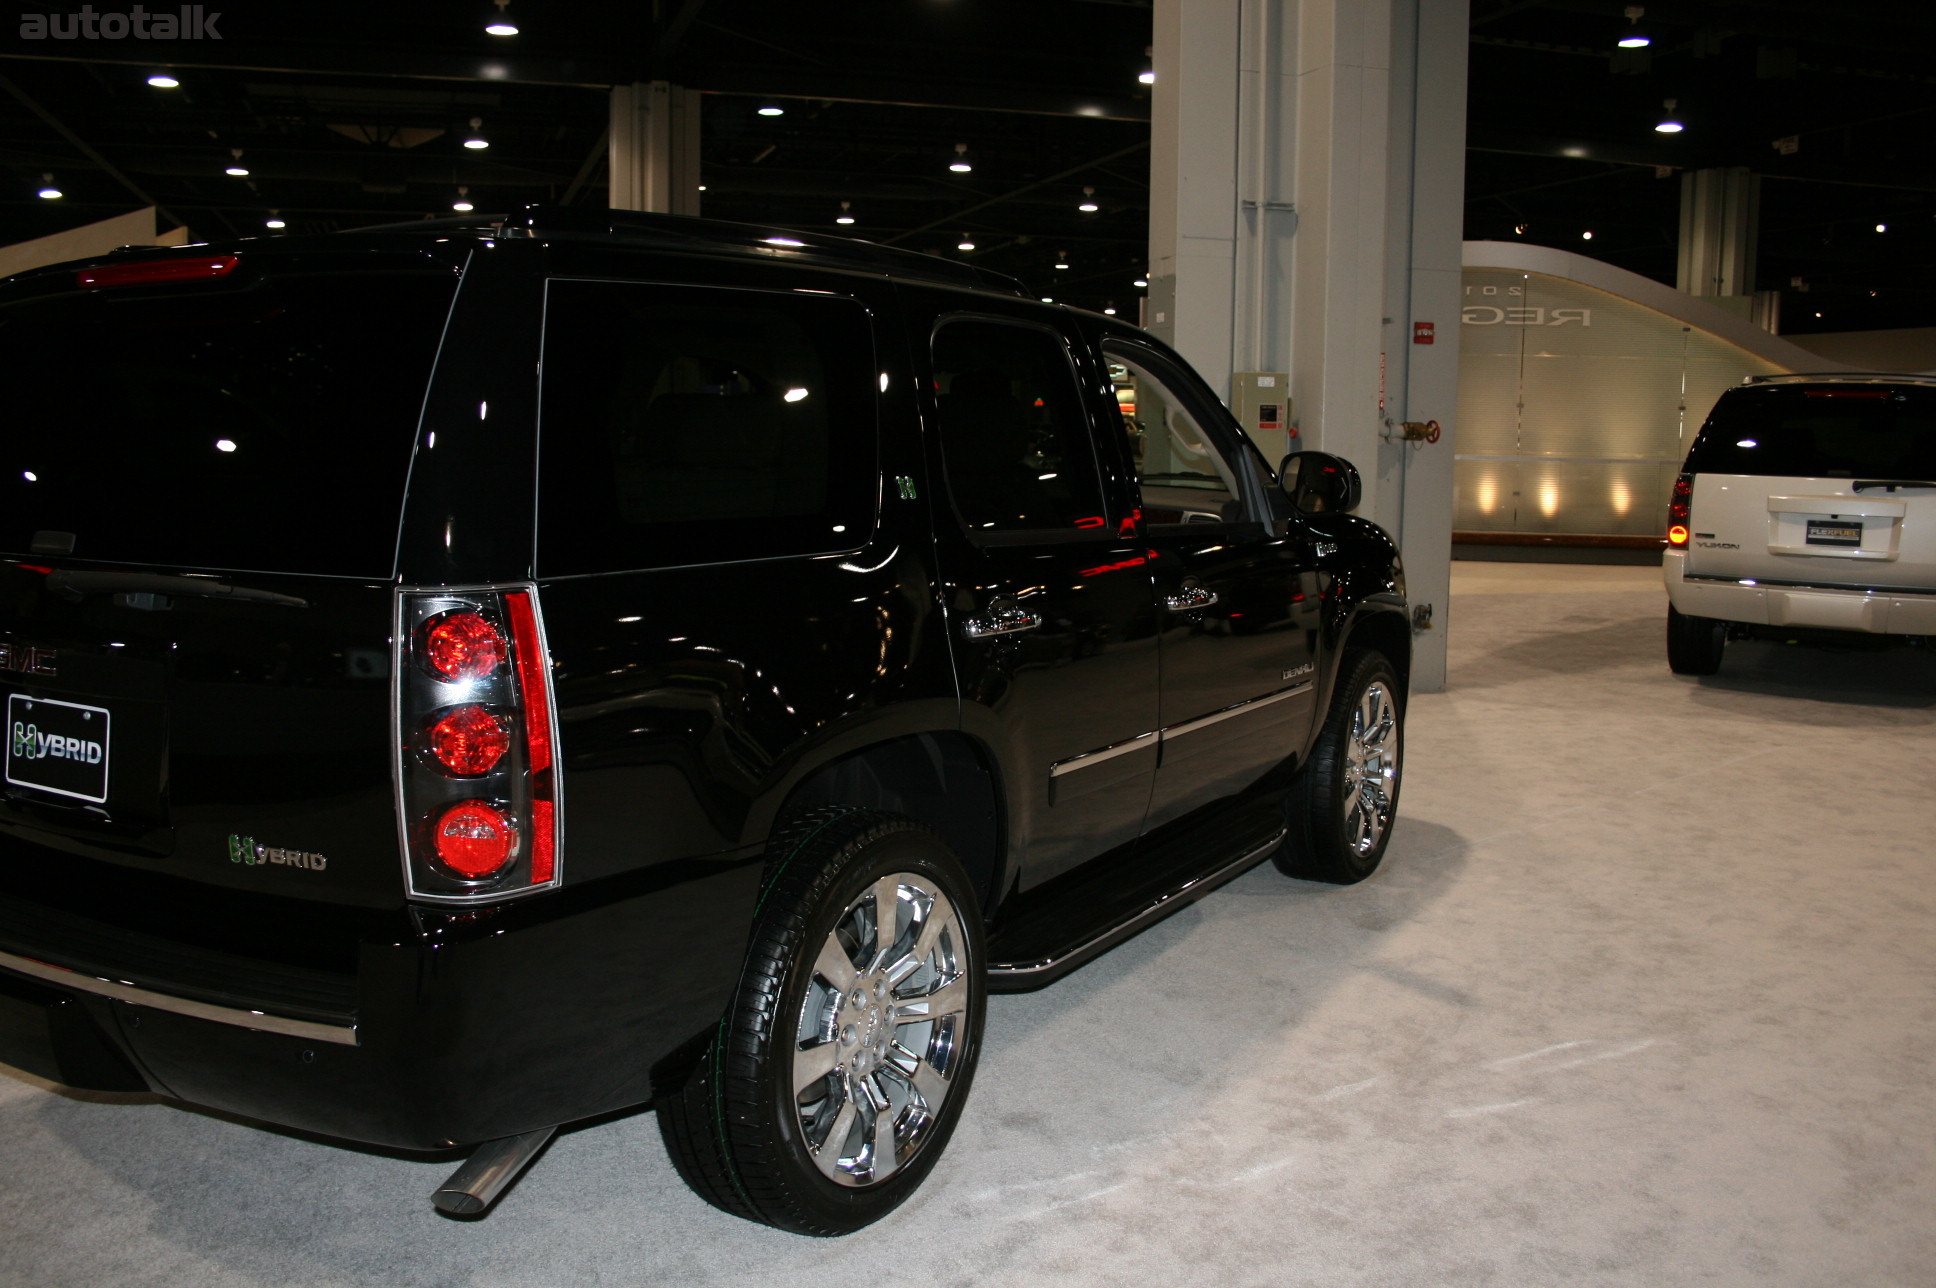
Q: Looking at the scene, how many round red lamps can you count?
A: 6